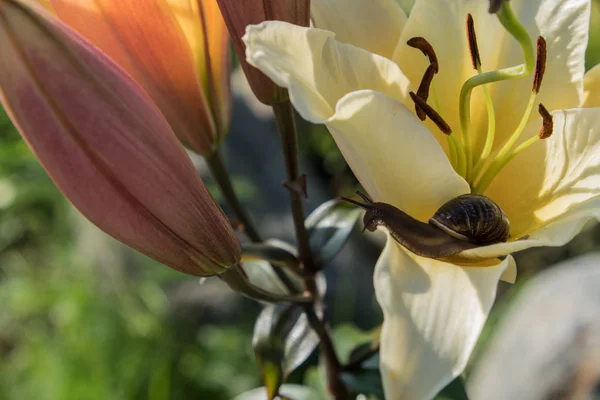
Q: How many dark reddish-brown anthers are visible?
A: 6